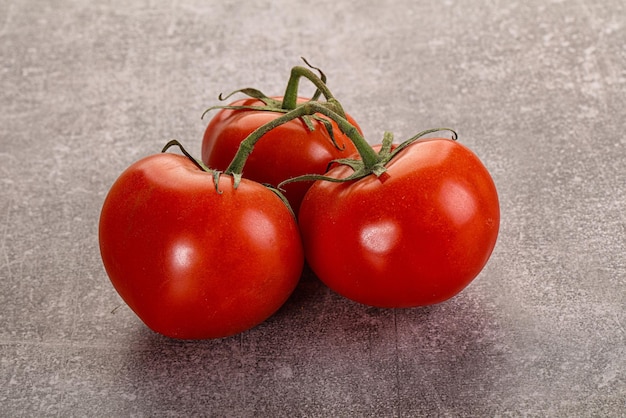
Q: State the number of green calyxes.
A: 3